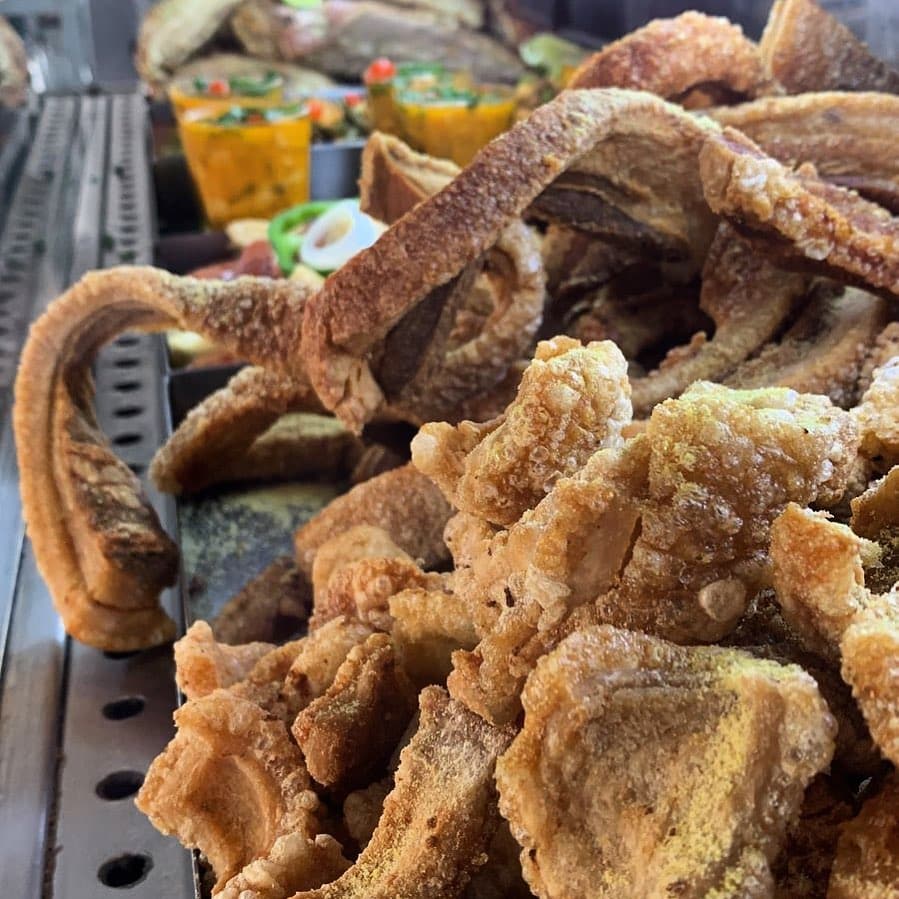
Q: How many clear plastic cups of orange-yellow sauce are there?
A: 4